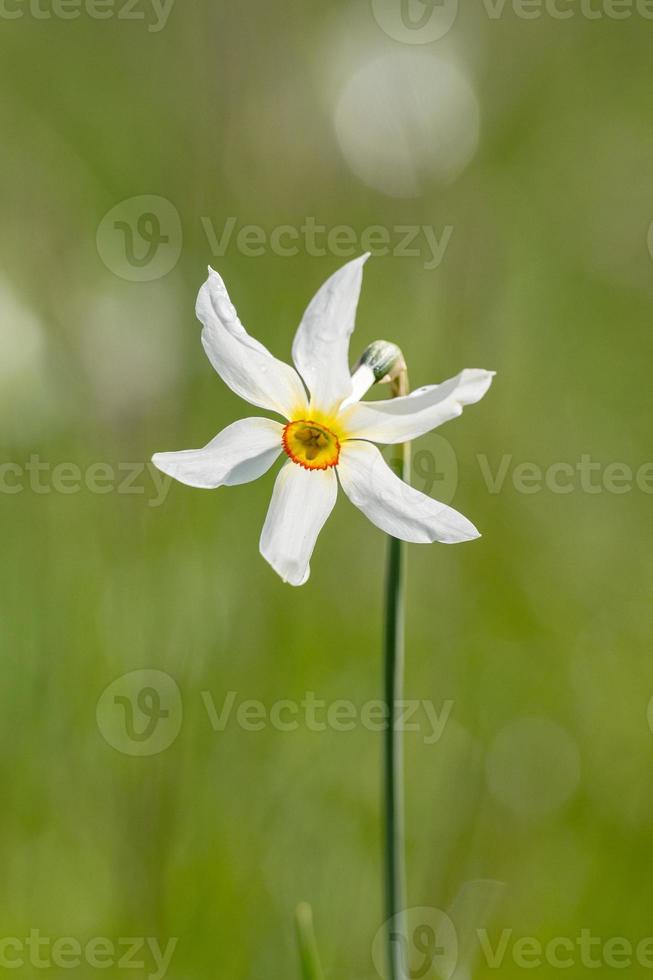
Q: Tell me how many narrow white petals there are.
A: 6